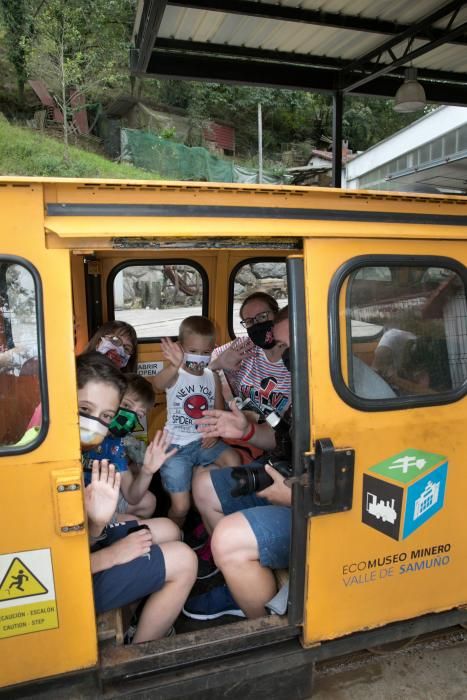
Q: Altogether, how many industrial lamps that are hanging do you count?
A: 1